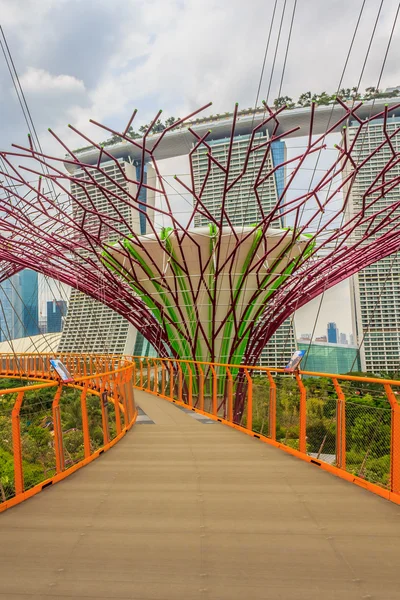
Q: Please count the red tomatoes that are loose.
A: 0